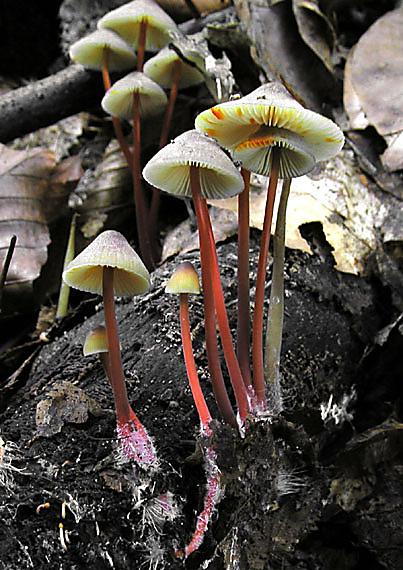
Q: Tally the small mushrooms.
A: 2